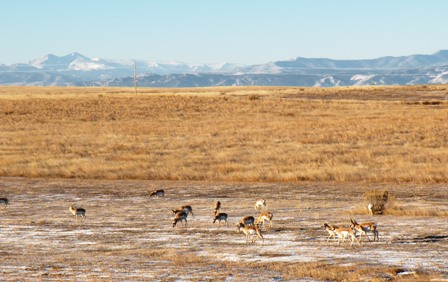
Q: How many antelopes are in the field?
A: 15